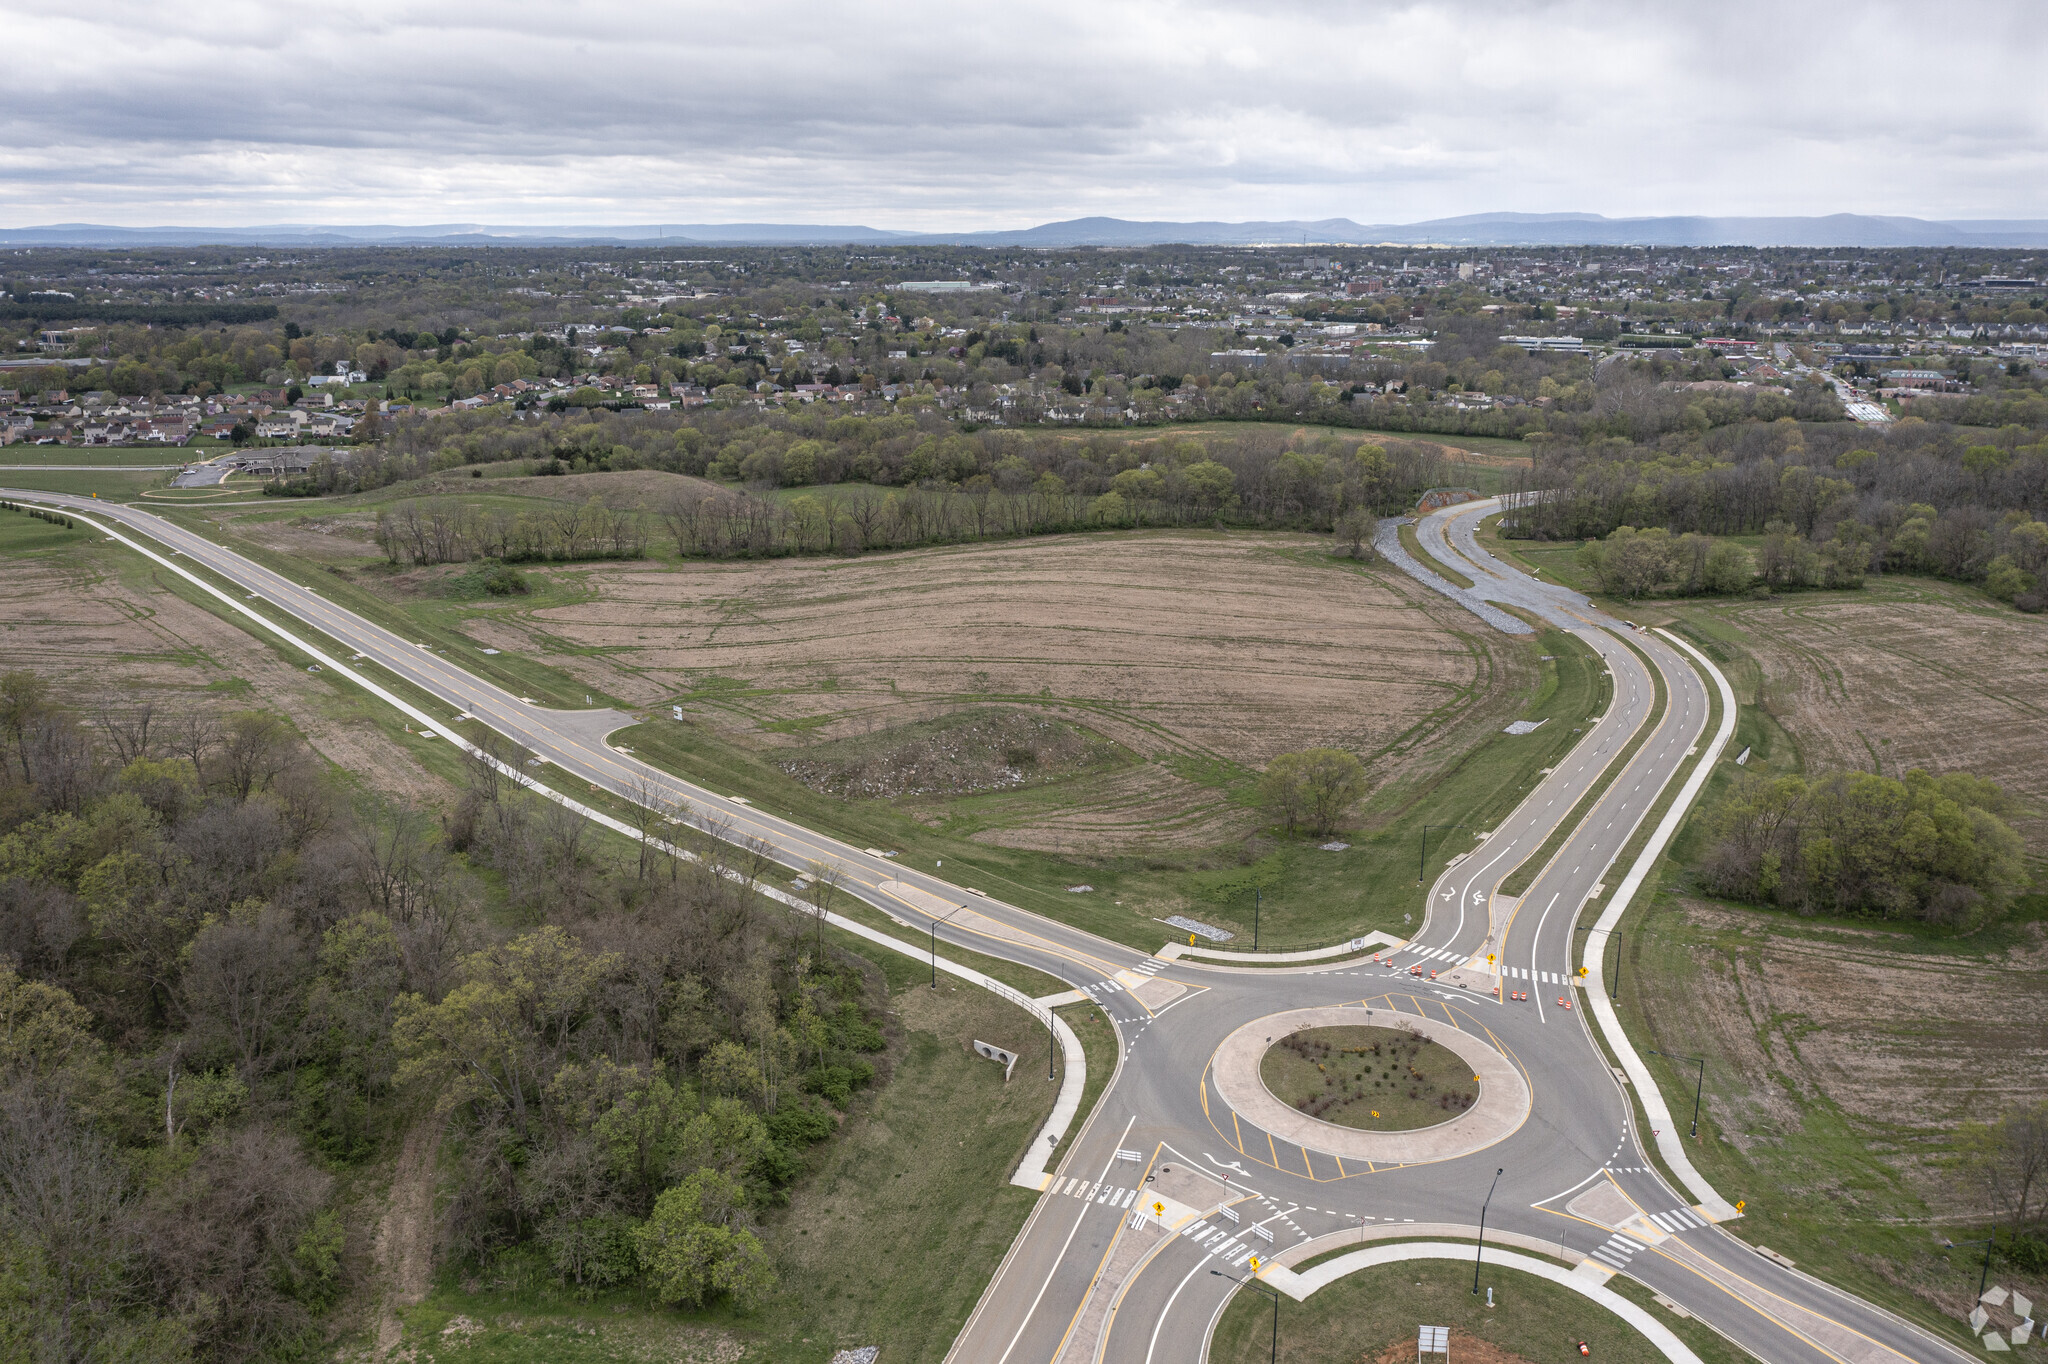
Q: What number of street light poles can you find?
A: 9